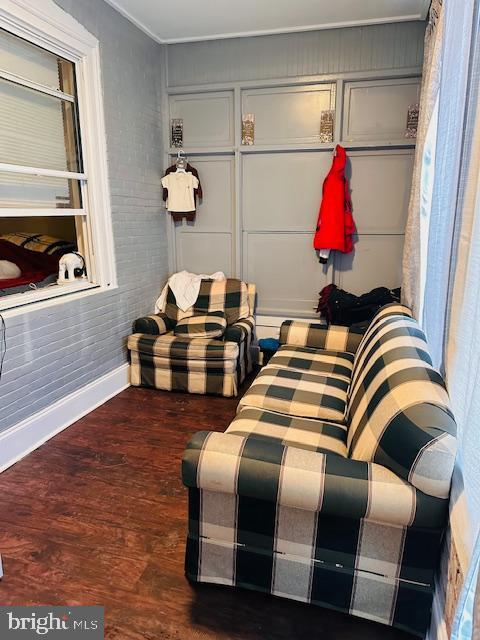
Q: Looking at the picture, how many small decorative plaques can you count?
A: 4